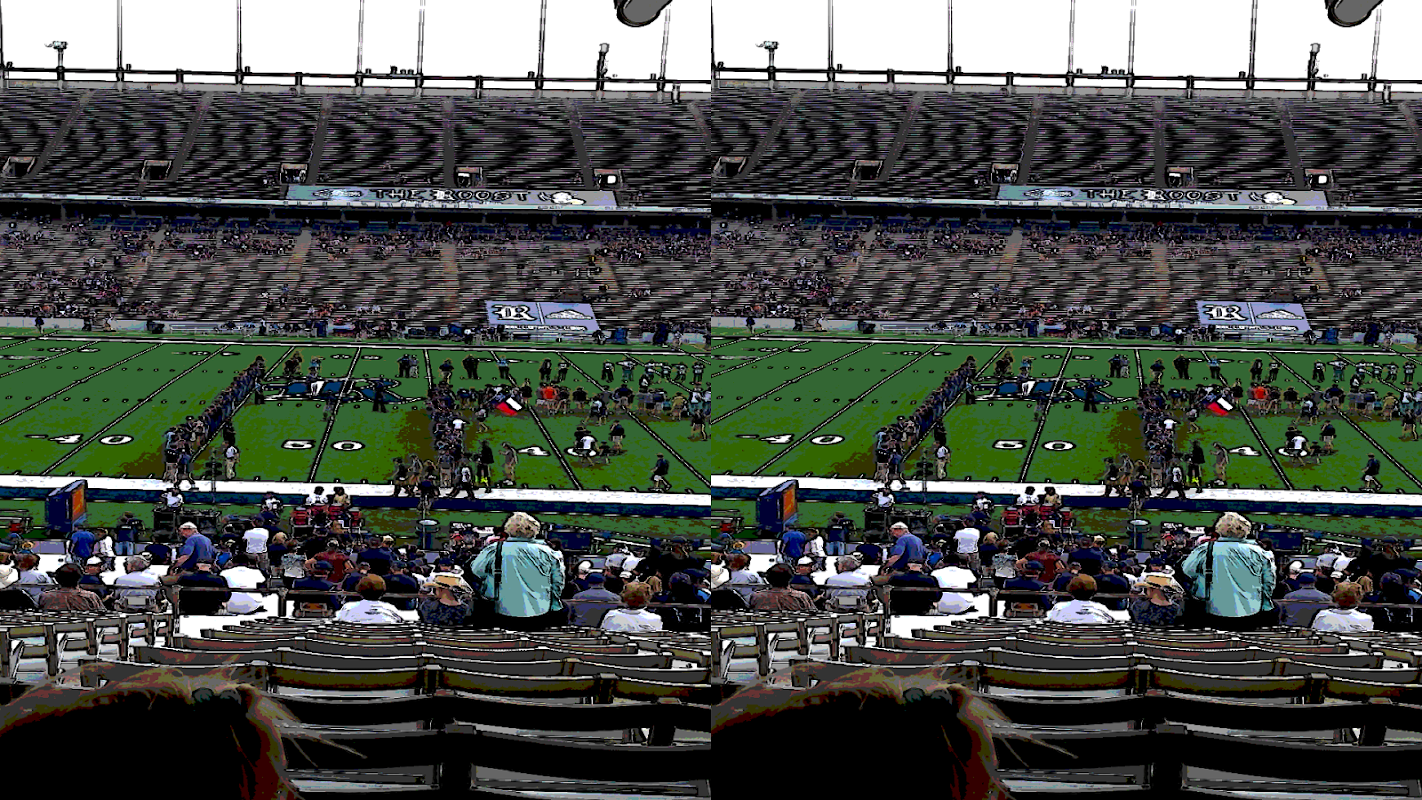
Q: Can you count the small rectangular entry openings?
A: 10